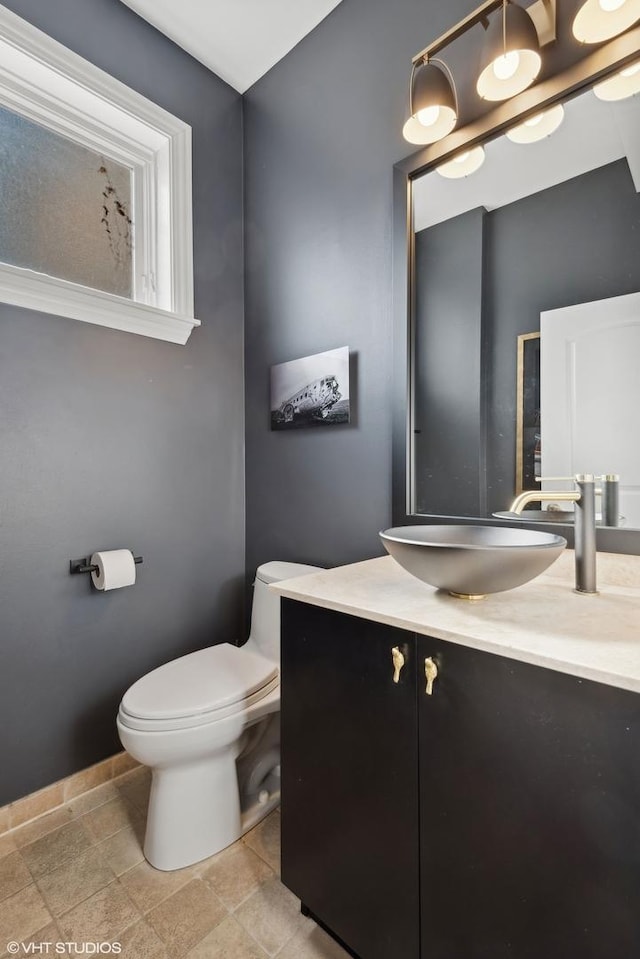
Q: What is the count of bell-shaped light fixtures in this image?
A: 3